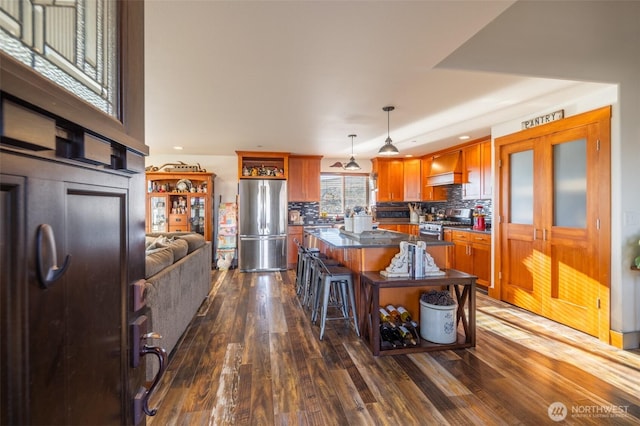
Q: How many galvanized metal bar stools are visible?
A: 4